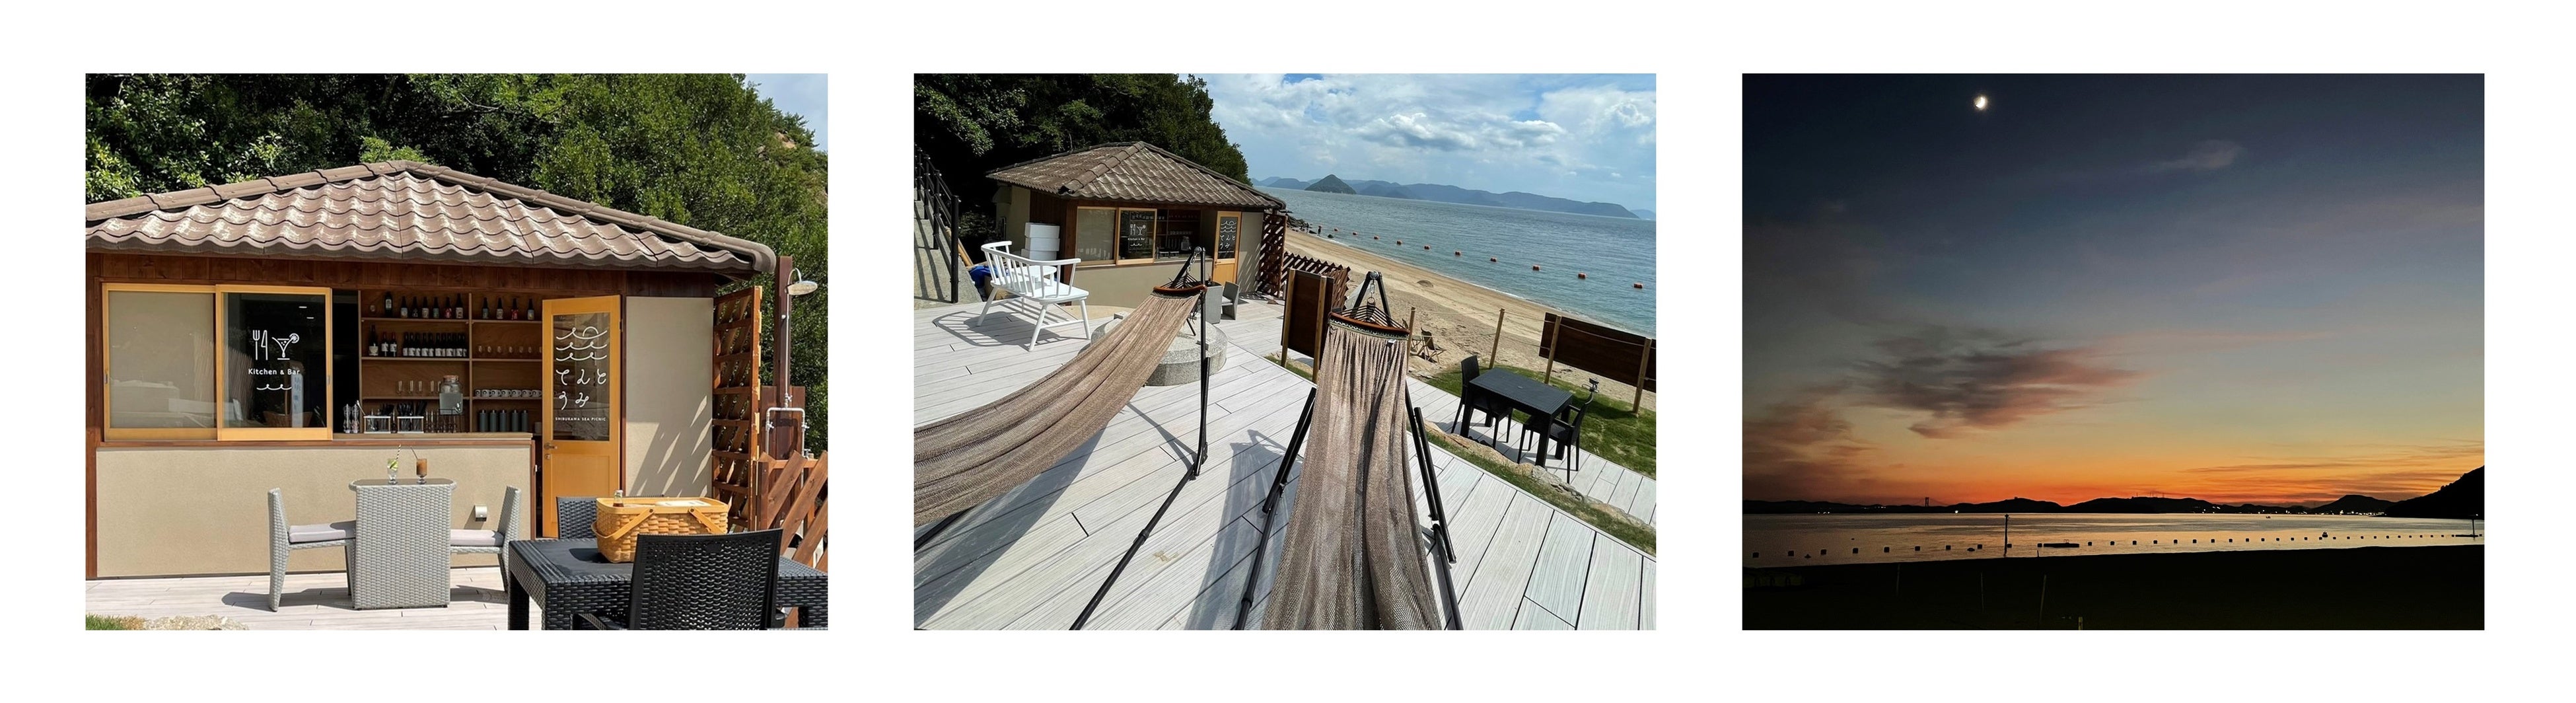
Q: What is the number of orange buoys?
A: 10